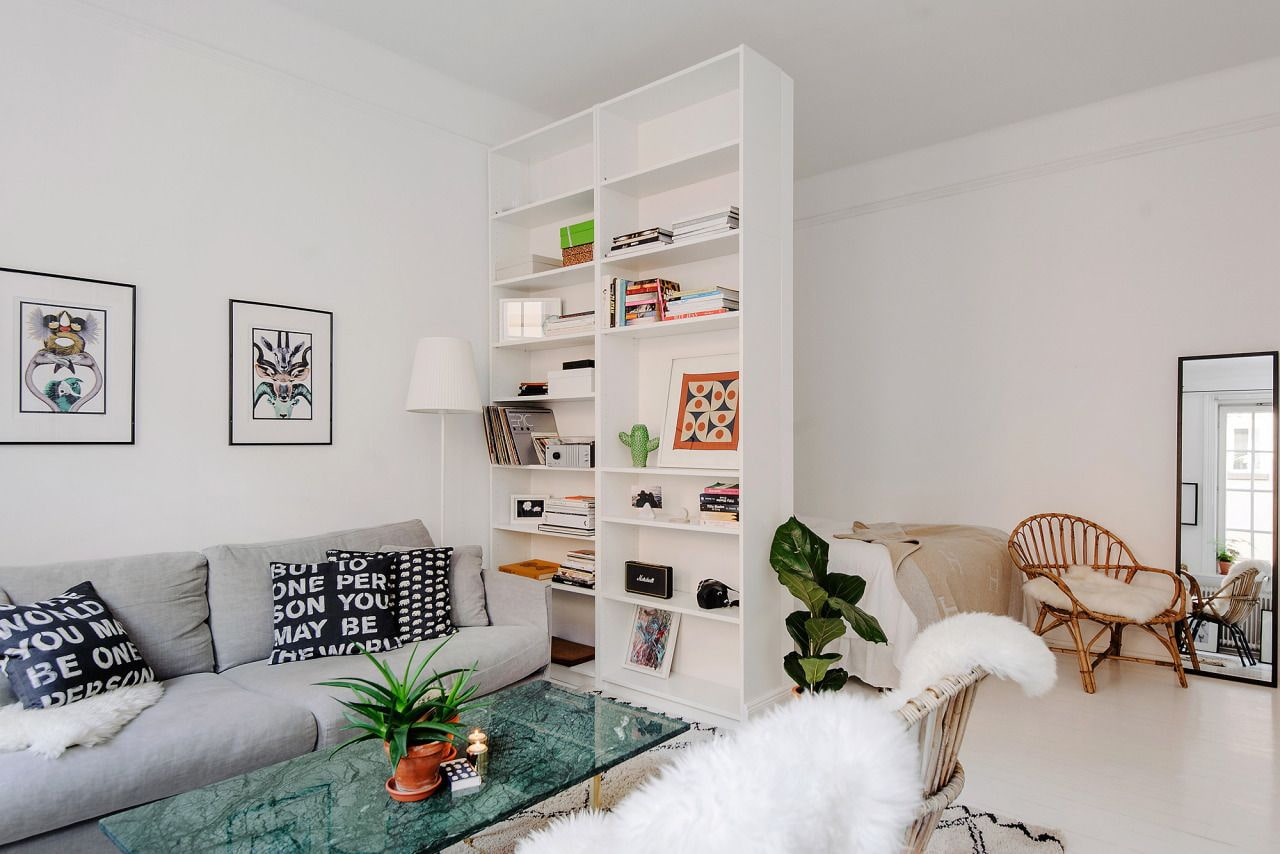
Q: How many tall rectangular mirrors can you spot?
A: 1